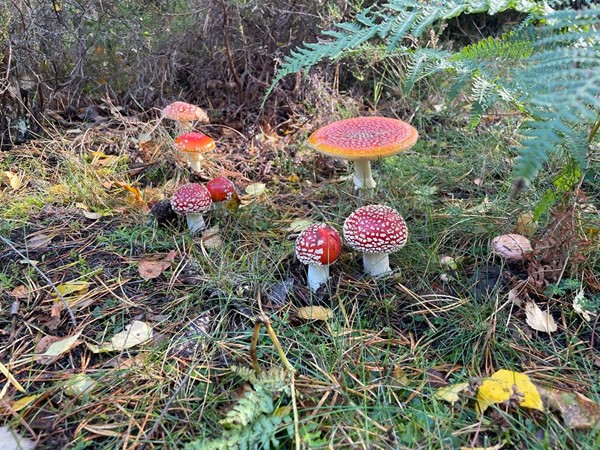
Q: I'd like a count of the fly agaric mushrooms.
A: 7